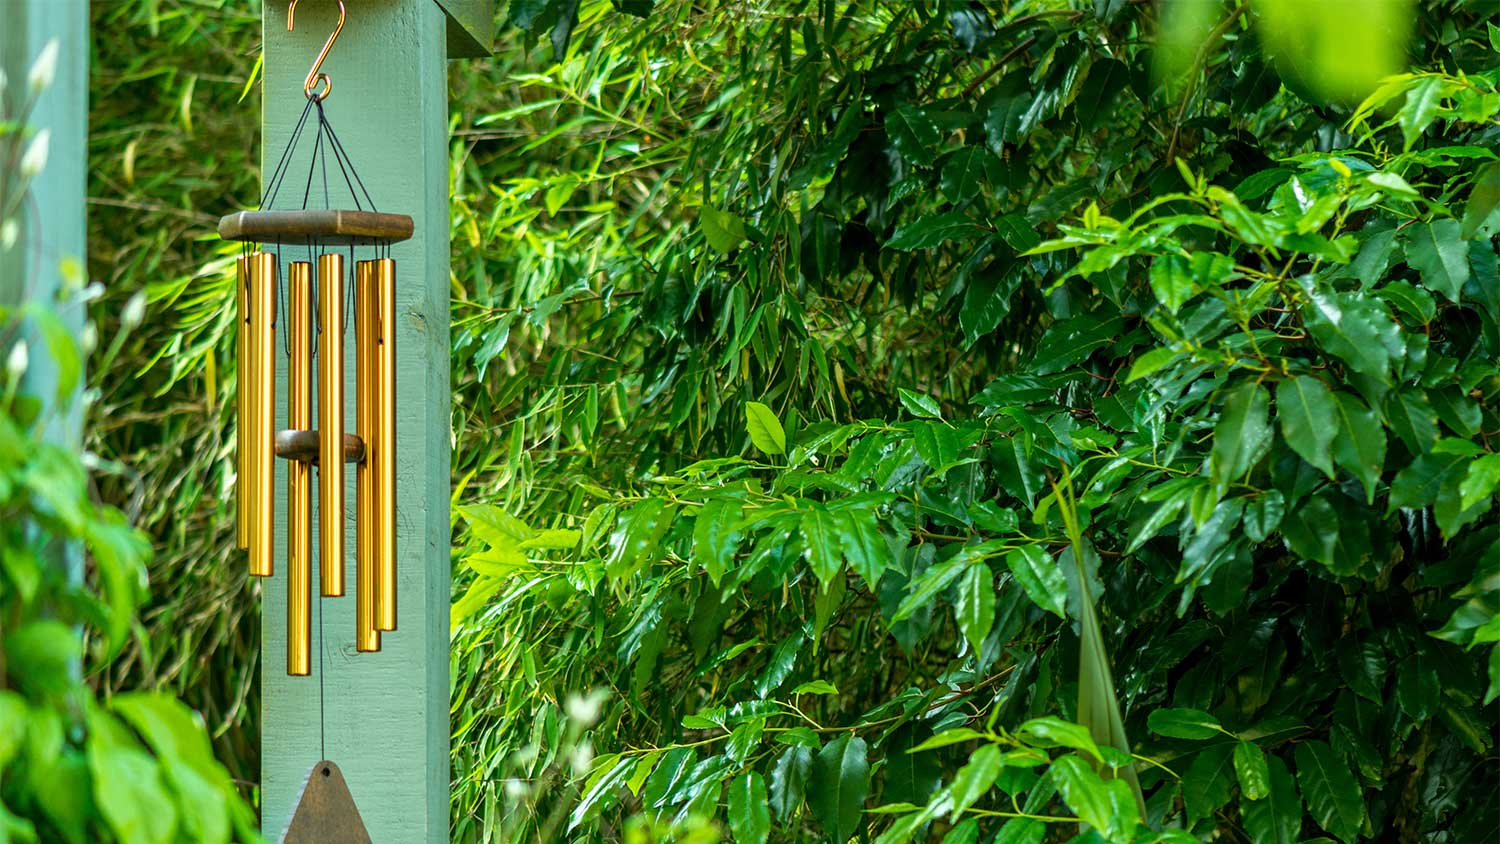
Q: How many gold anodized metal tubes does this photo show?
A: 6